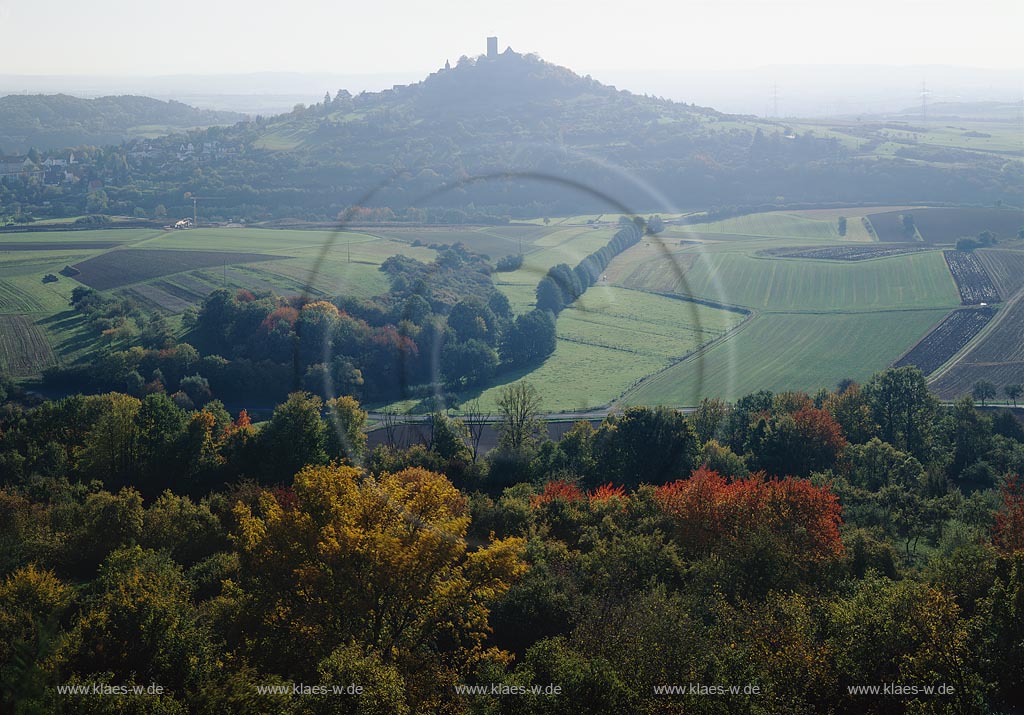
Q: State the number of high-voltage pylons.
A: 2